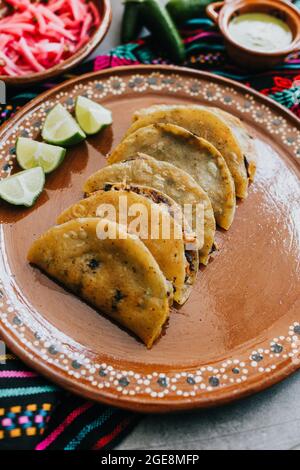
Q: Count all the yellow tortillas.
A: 5